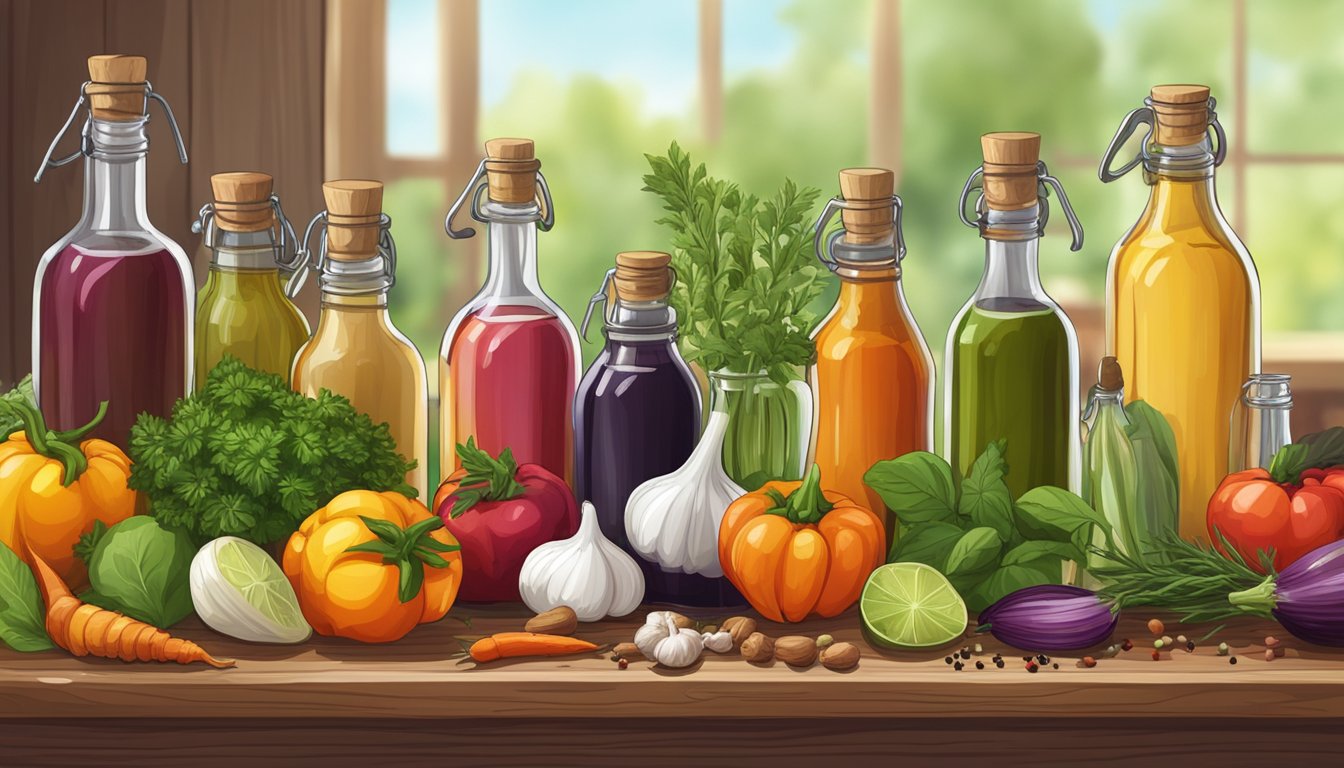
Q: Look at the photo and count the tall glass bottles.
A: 8